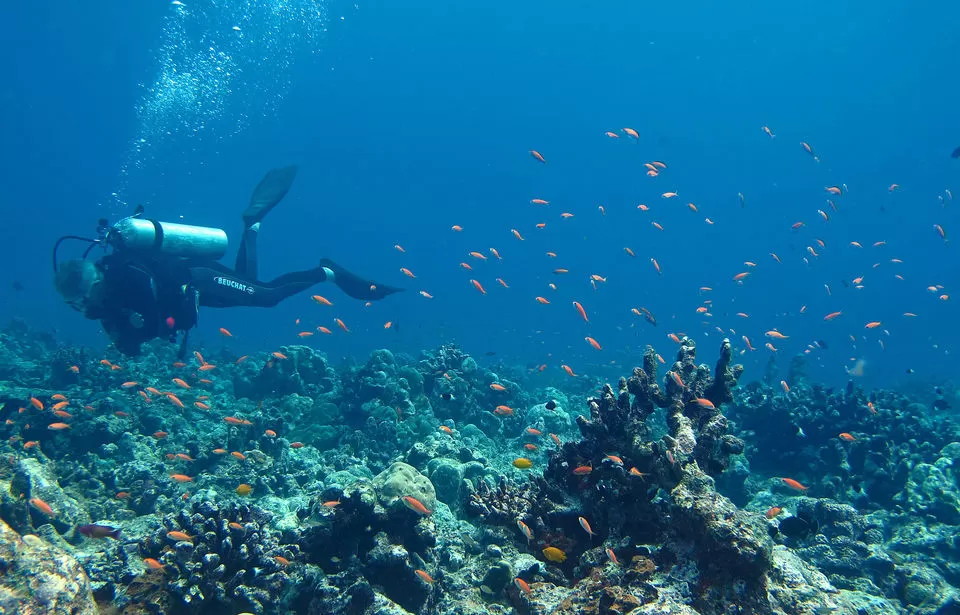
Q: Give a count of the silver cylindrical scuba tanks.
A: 1